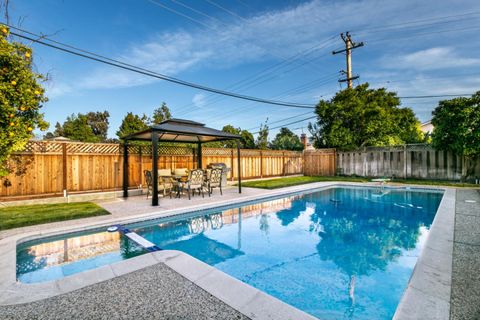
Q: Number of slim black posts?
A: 4